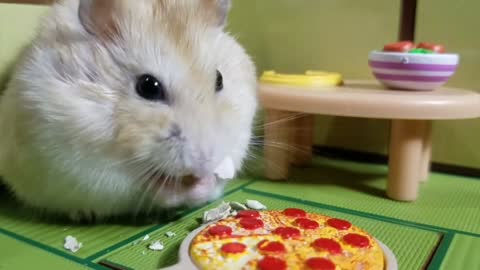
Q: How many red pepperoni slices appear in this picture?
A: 13